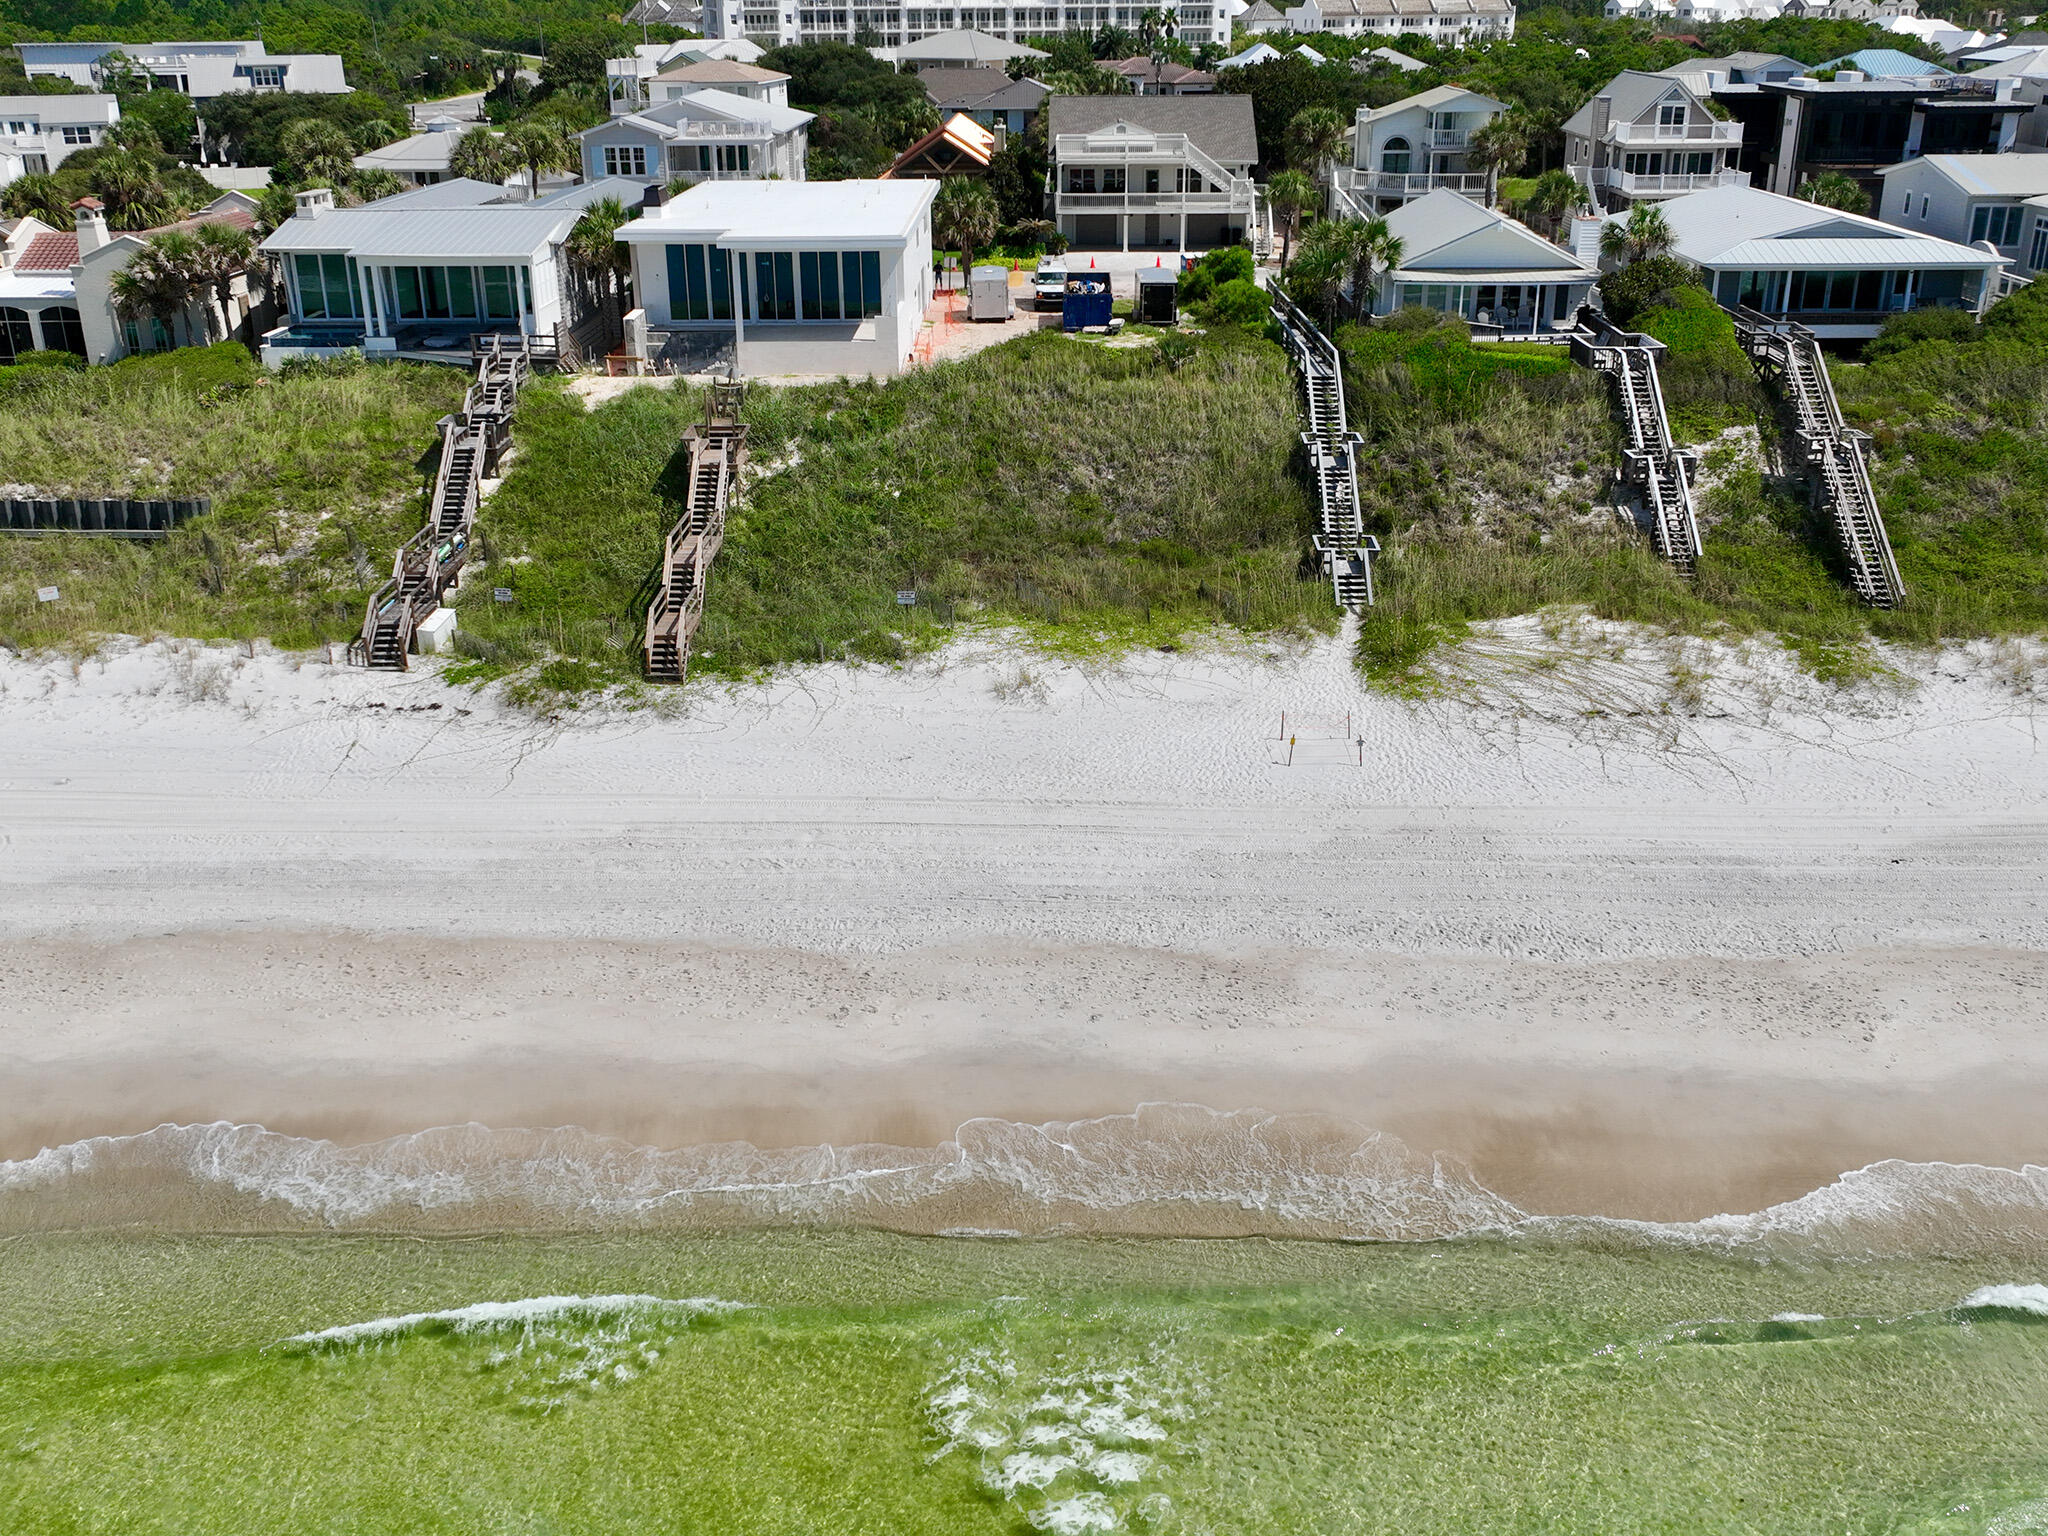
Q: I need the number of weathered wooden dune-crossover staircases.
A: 5